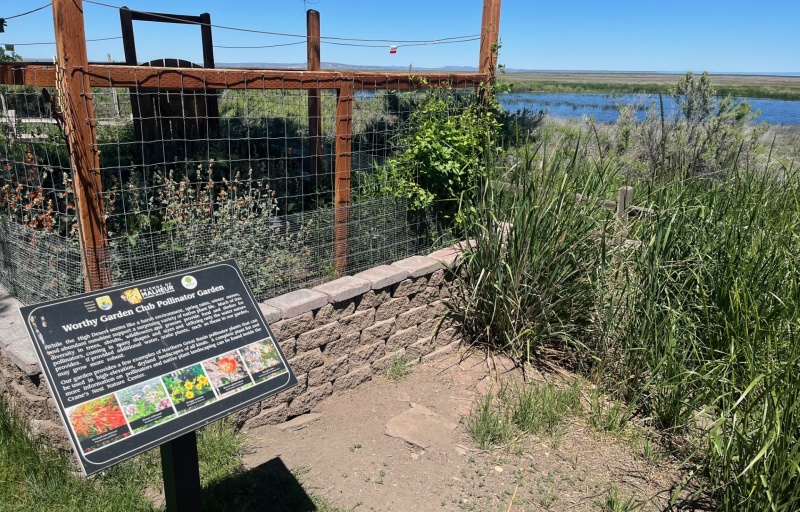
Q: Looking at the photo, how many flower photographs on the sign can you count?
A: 5